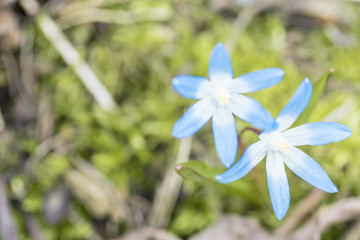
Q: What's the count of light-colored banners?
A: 0